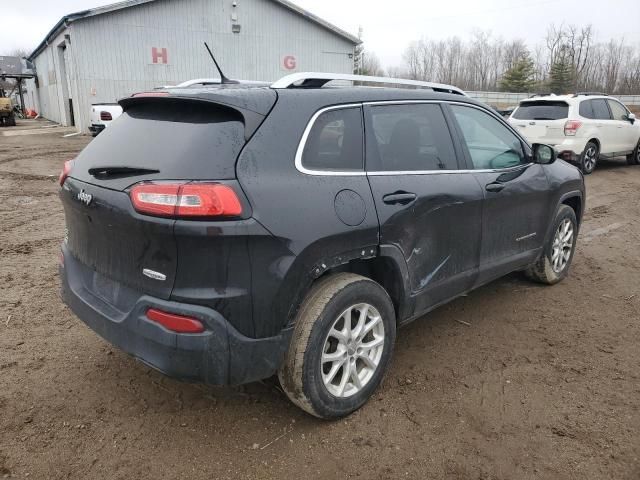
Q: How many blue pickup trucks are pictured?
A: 0